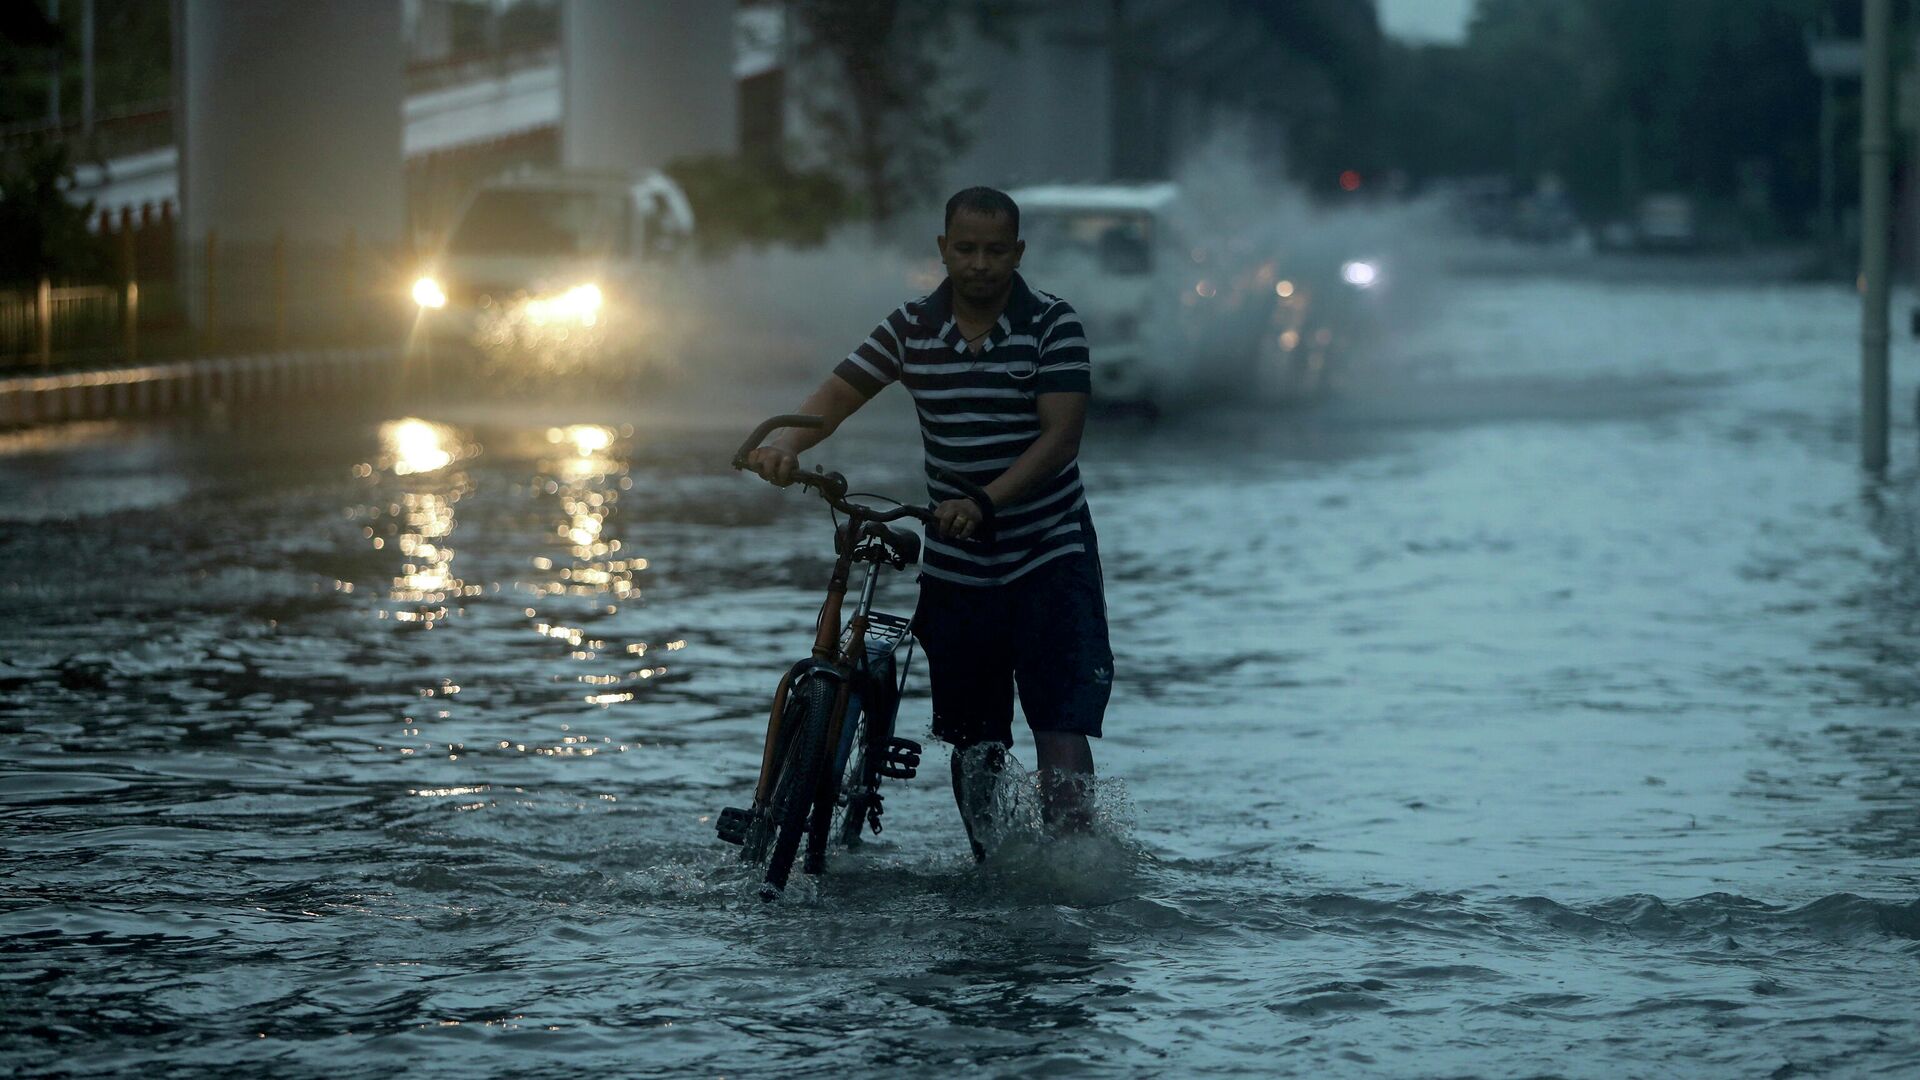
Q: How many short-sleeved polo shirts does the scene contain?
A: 1